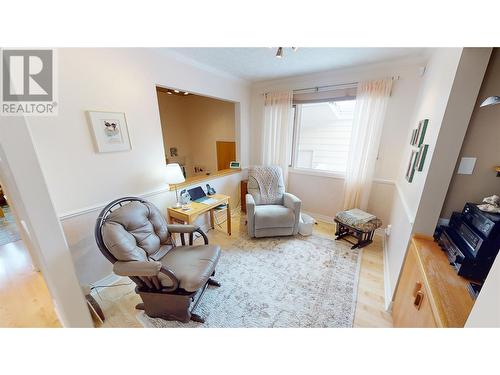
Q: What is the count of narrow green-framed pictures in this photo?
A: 4